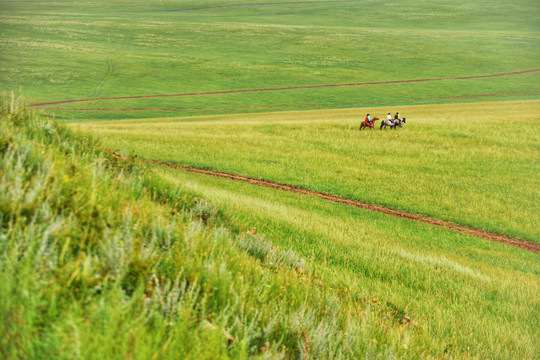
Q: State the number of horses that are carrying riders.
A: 3